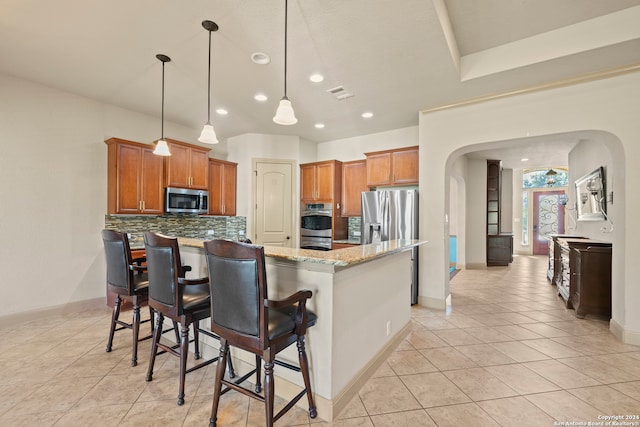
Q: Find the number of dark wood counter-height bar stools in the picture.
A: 3